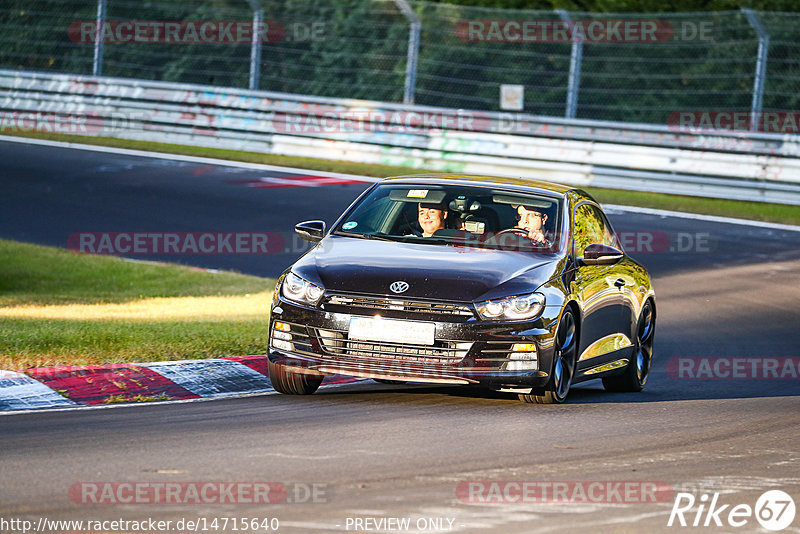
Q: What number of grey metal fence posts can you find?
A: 5